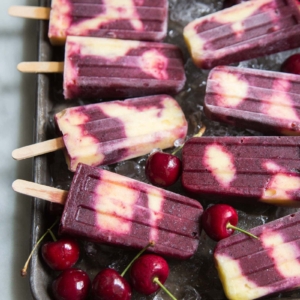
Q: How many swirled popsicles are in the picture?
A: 8